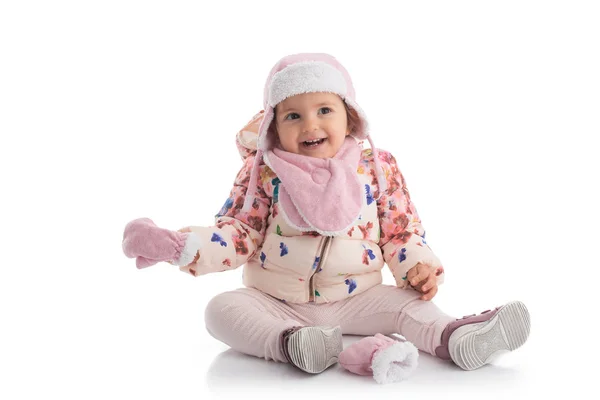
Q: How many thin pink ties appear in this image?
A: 2